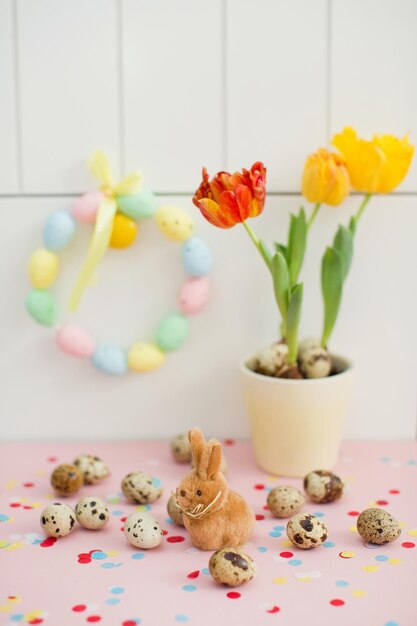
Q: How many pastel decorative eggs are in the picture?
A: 12